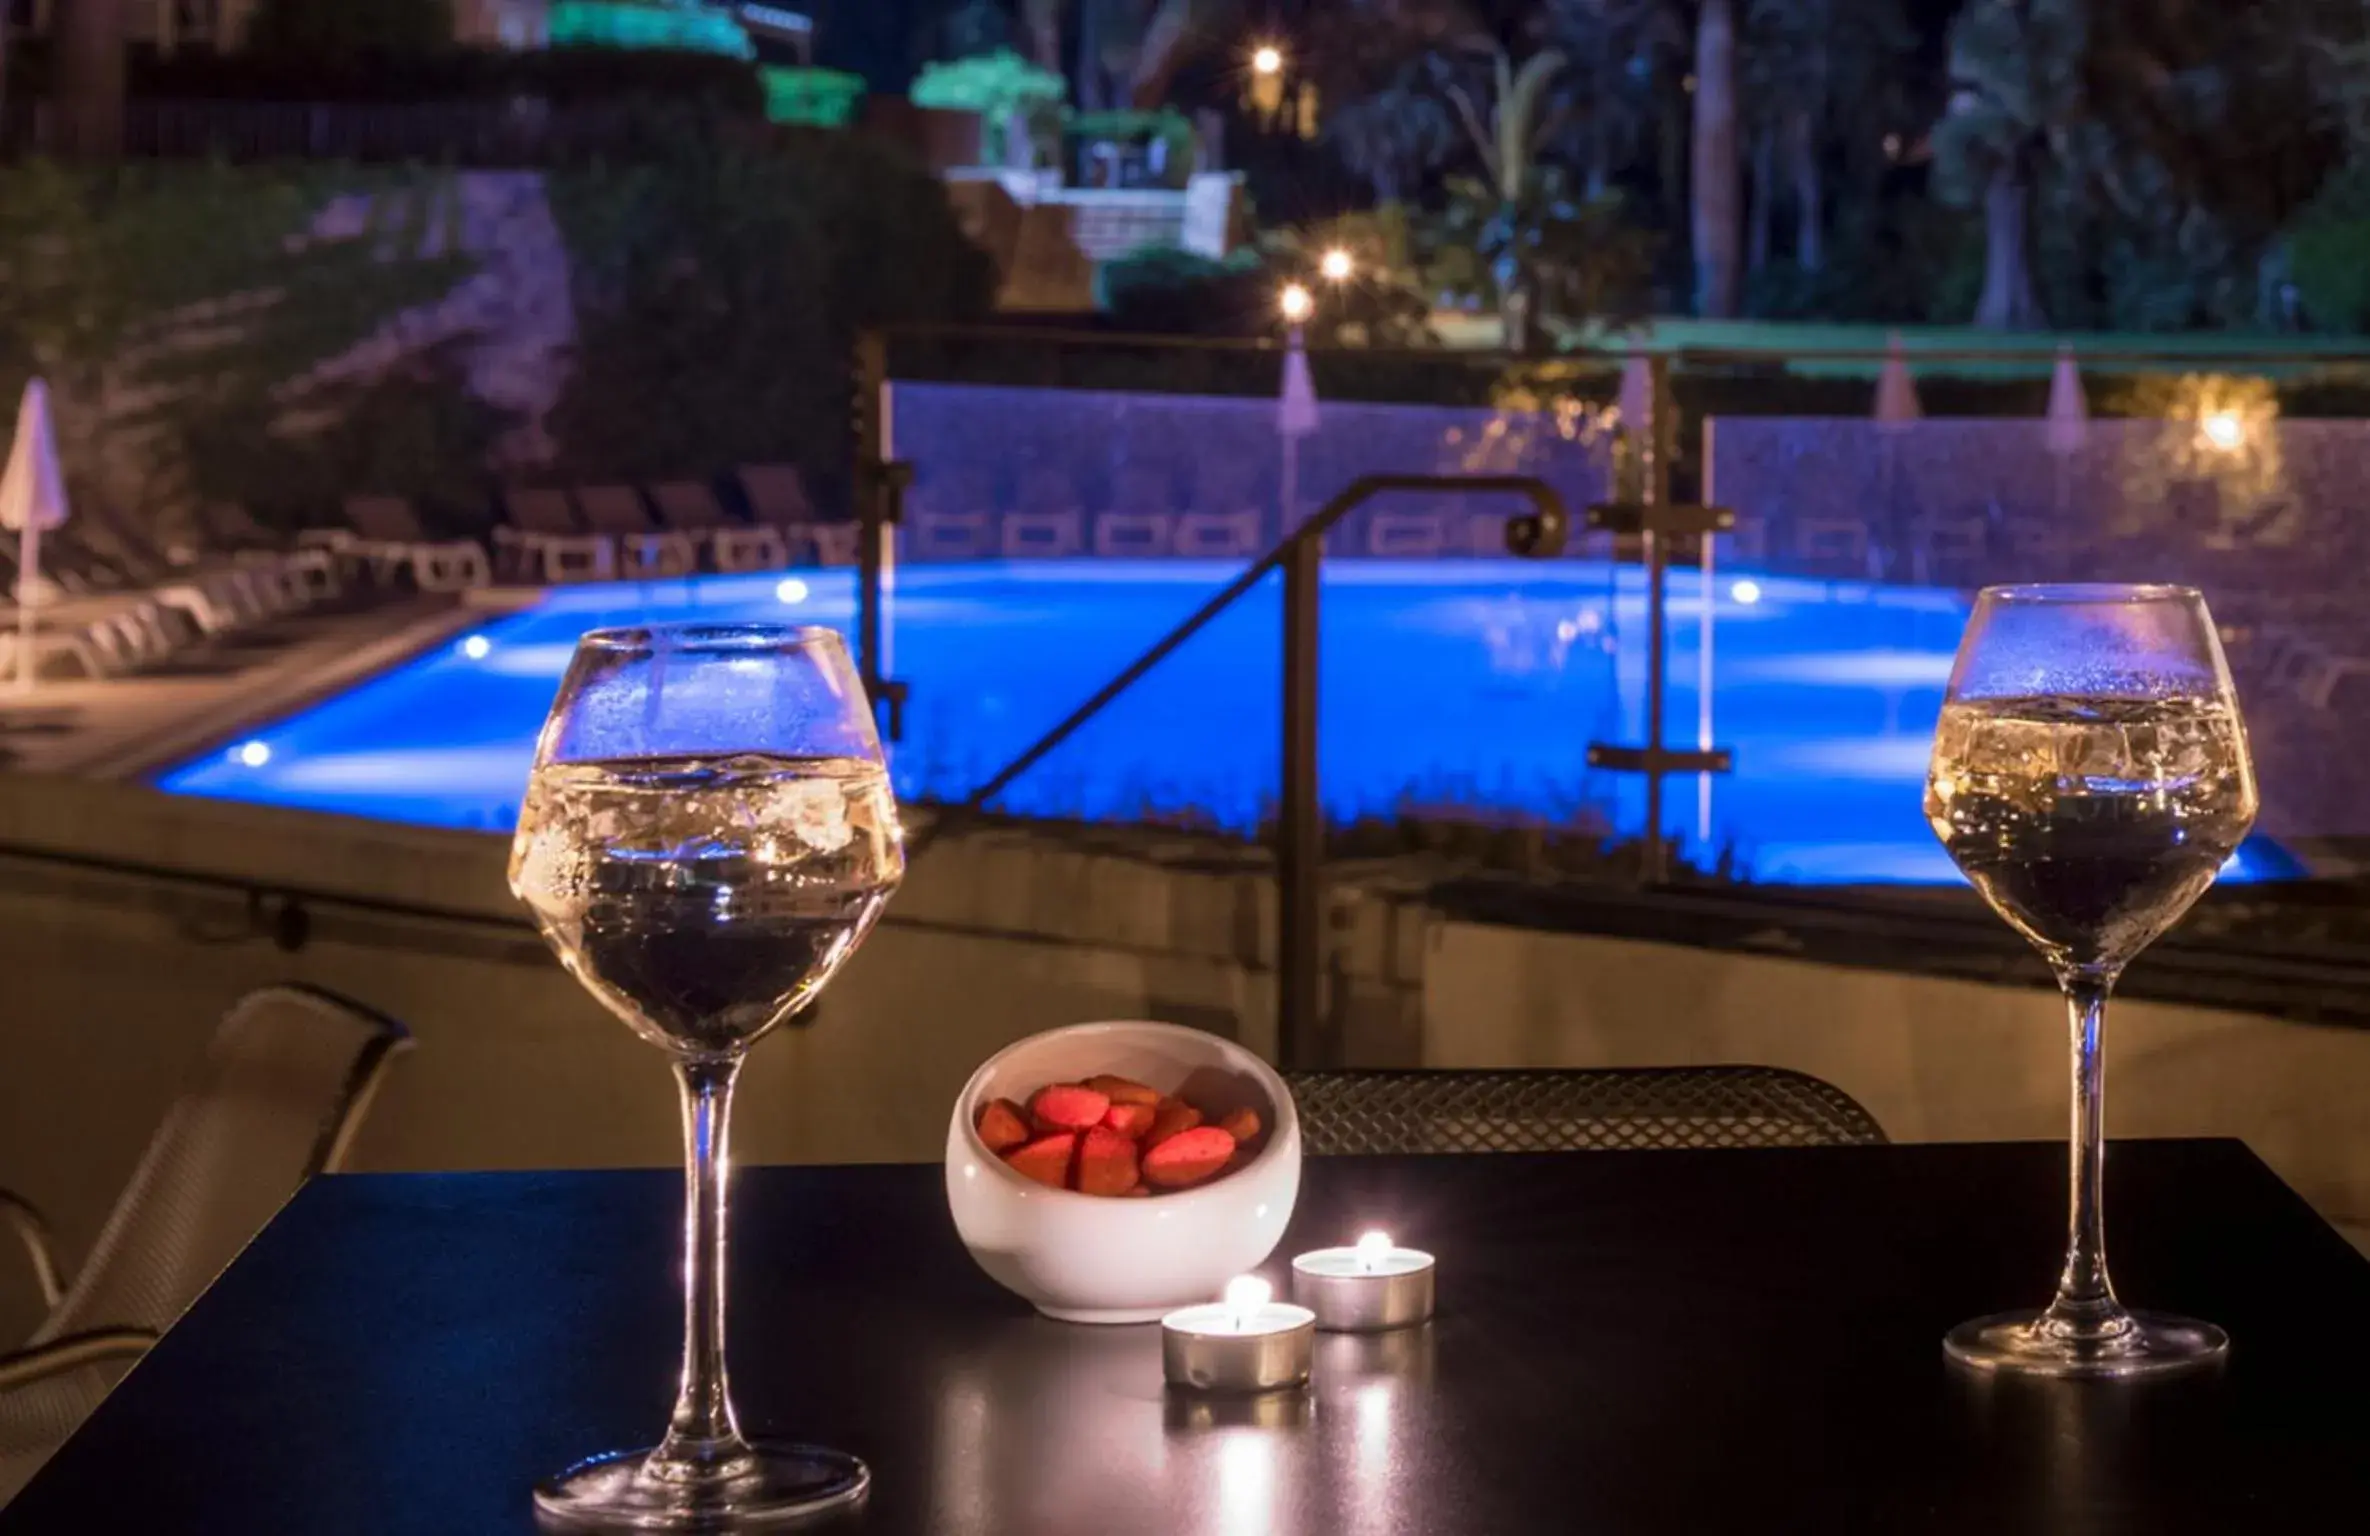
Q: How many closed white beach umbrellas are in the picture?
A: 5